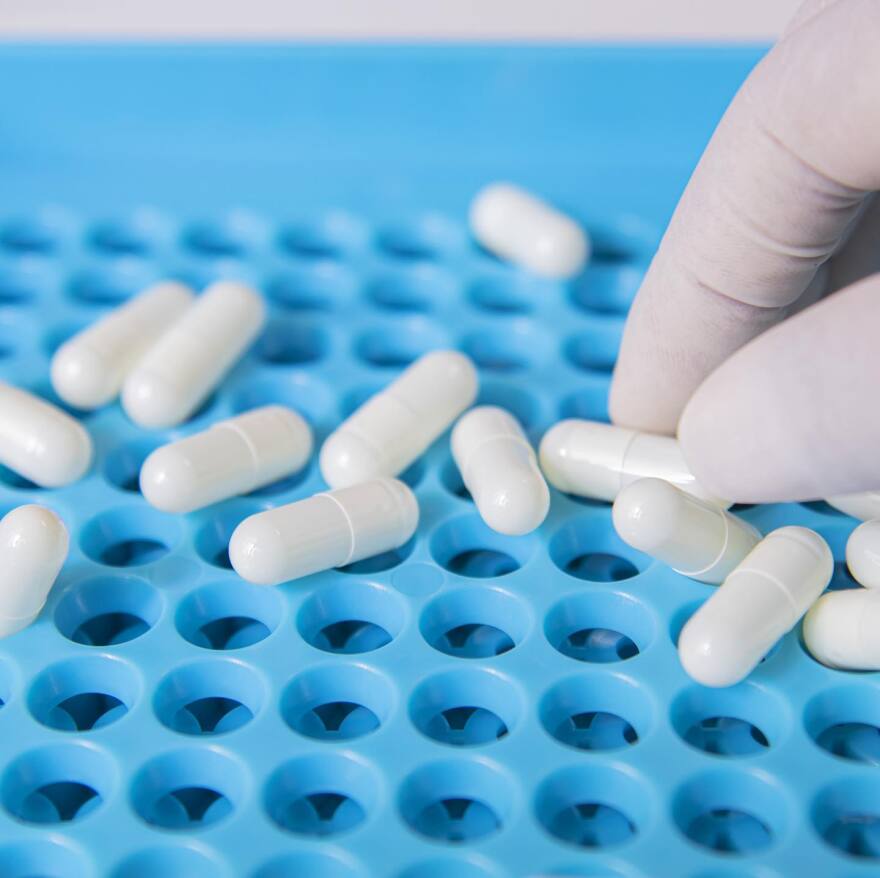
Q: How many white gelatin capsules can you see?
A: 15